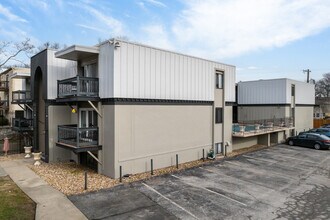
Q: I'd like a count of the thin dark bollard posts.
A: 6